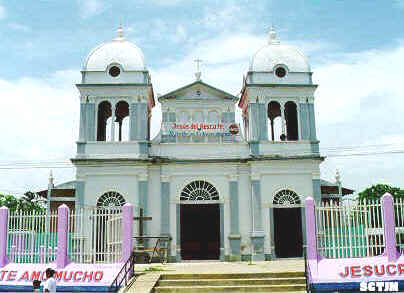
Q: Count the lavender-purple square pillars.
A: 5